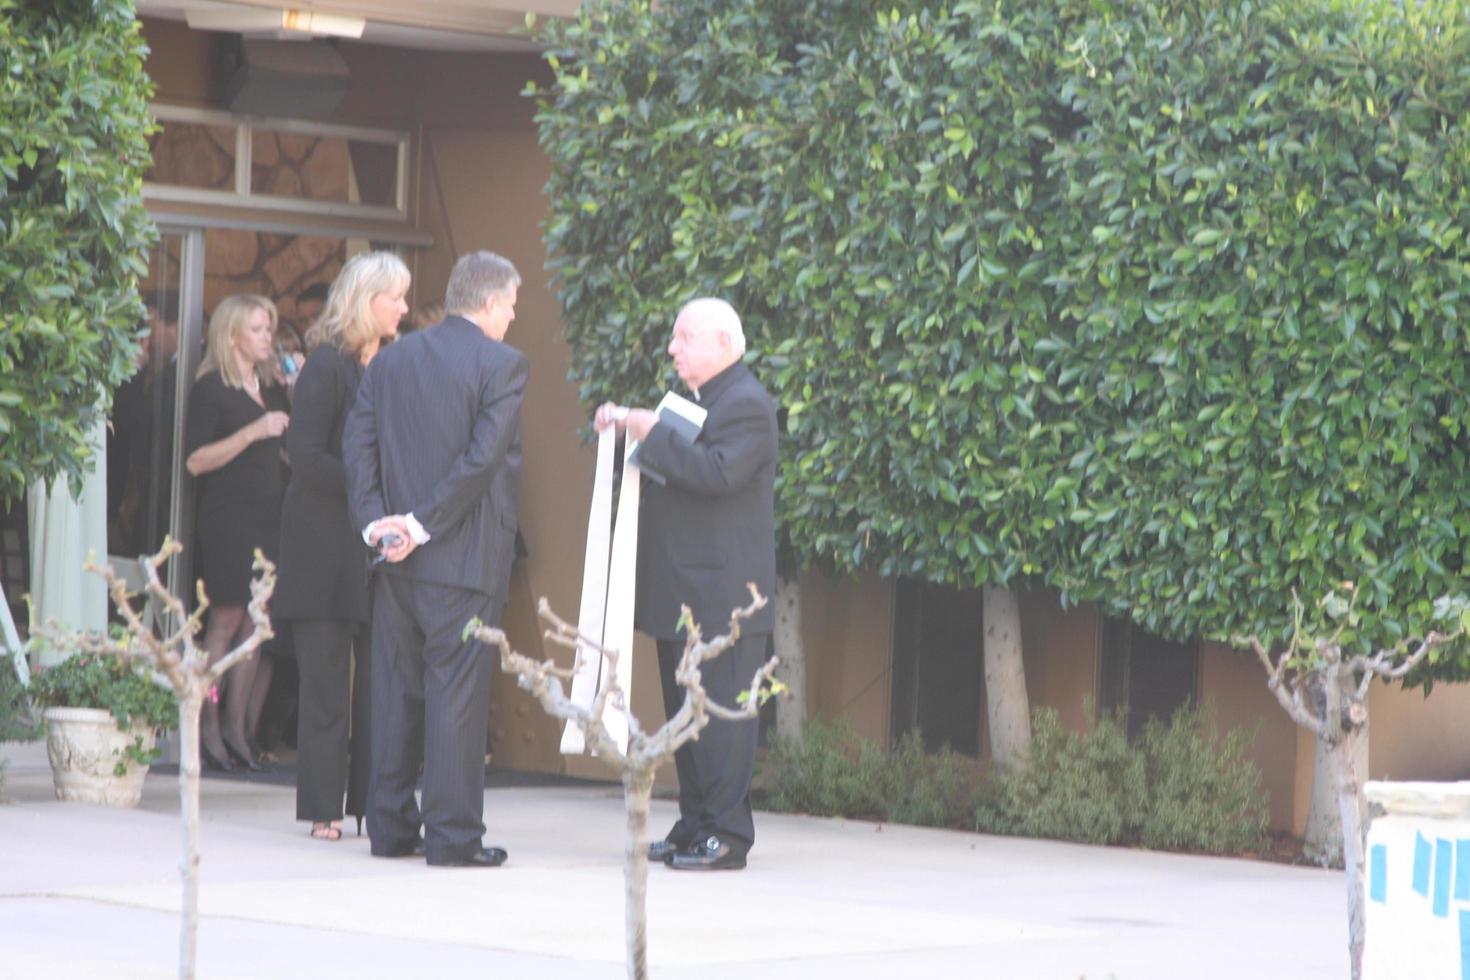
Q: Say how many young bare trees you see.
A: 3